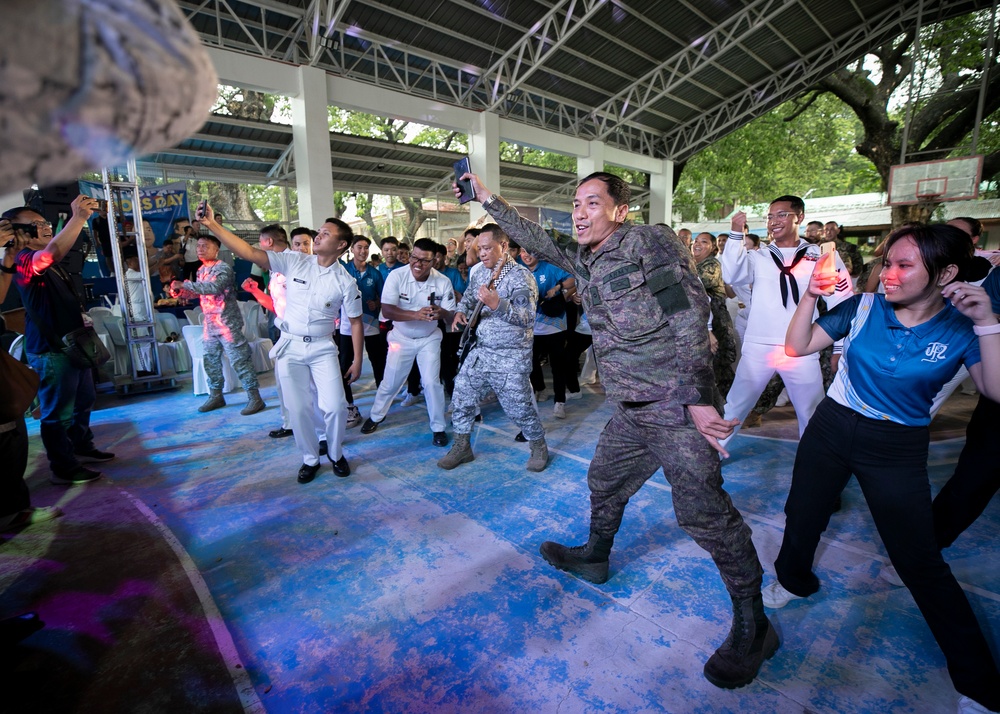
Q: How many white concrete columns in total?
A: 4